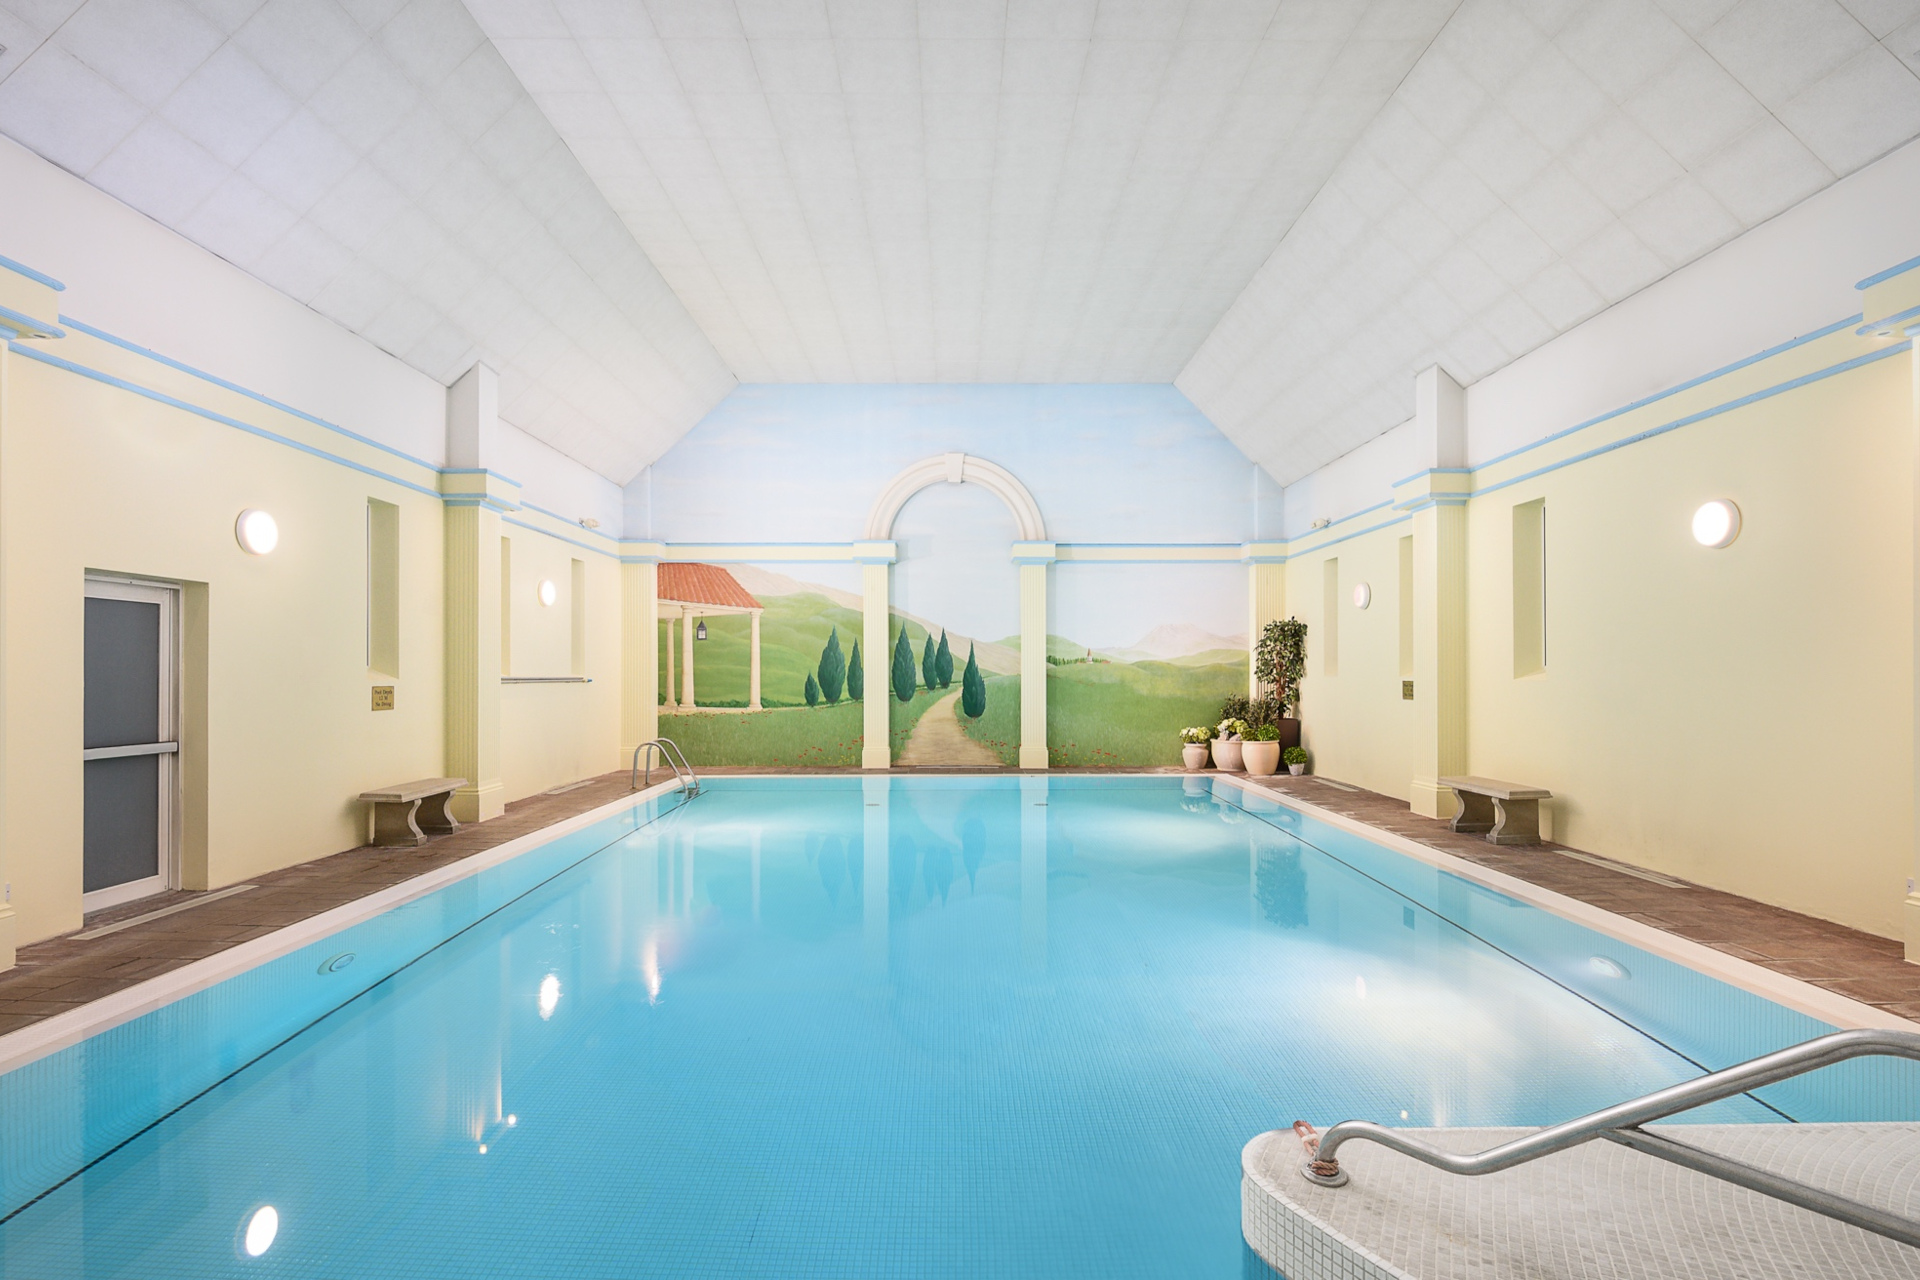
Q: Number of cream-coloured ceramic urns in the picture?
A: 3